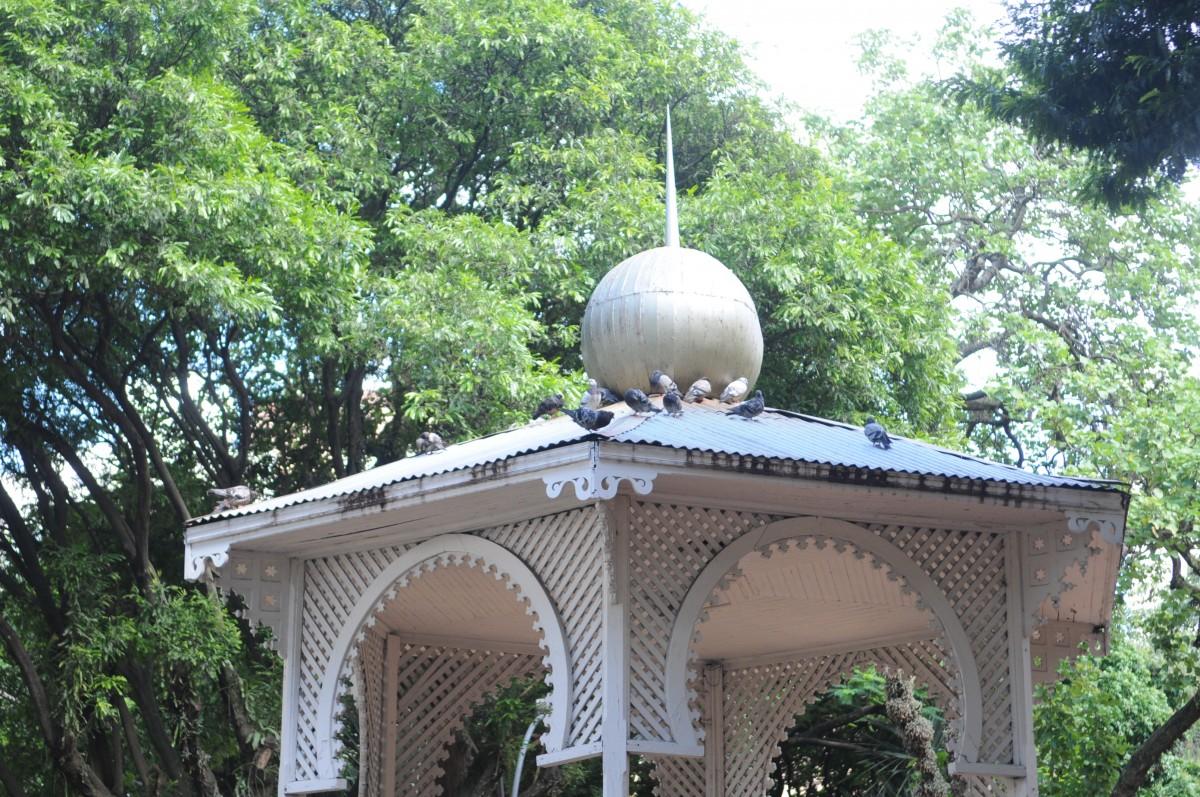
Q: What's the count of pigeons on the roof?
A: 13